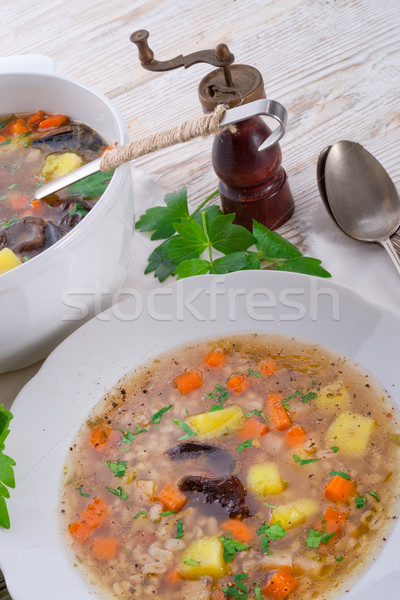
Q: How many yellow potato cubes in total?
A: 8